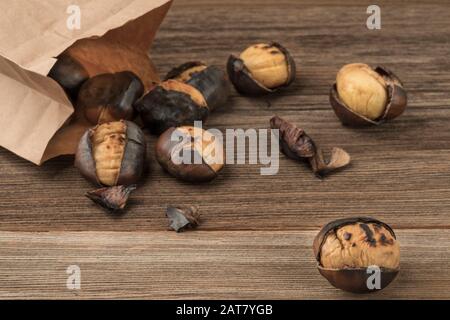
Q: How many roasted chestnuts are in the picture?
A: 9